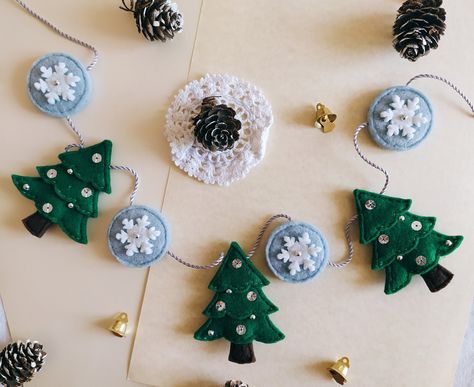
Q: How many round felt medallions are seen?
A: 4